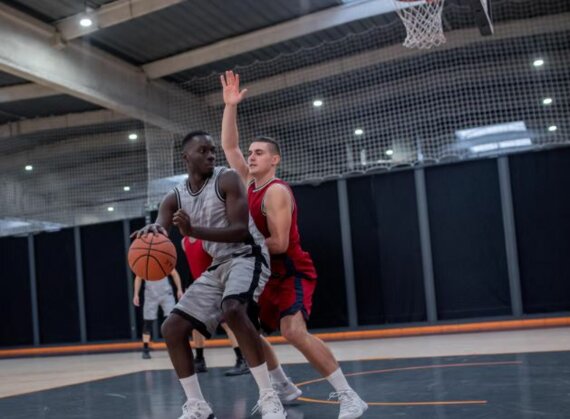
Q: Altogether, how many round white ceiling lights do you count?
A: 11